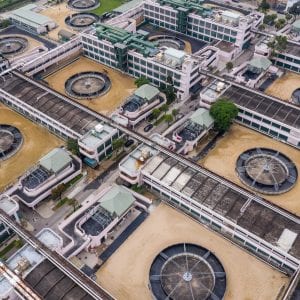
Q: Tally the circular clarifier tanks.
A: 9